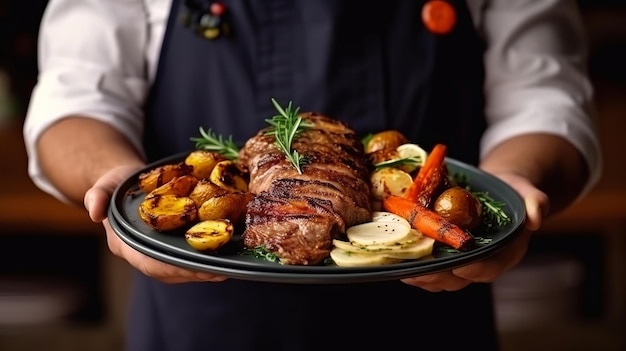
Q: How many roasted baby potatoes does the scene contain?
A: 11